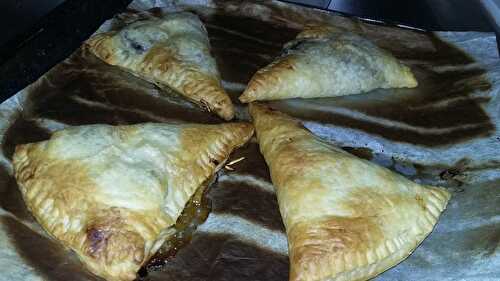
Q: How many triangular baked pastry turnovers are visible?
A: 4